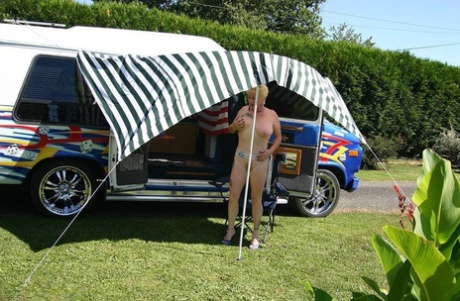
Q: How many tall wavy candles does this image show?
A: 0